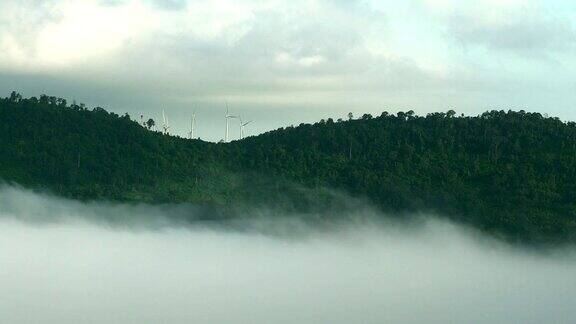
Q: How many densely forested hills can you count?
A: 2